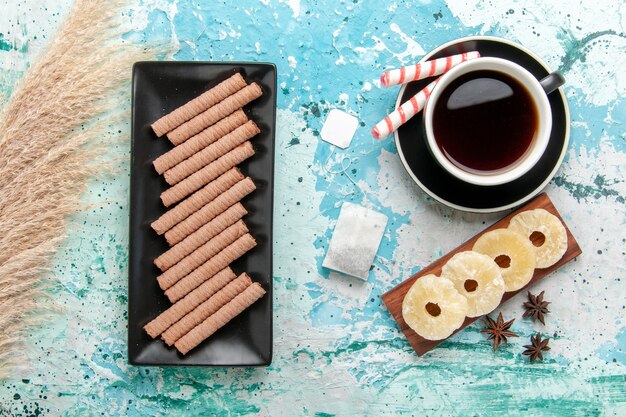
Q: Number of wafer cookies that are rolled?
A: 13